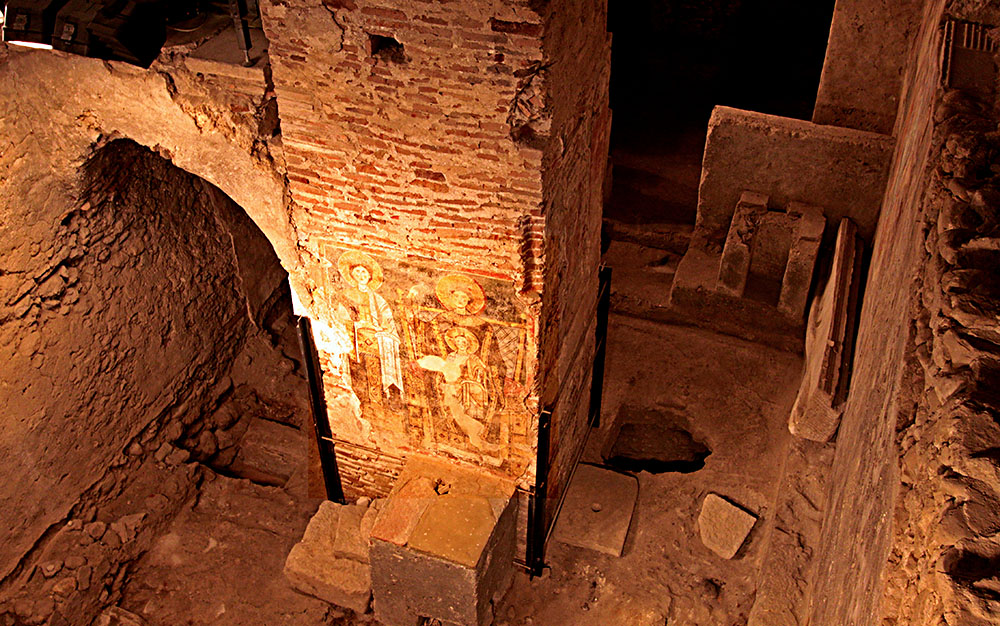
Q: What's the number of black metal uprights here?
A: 3